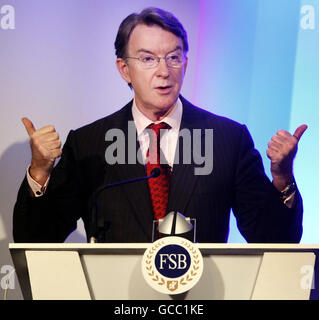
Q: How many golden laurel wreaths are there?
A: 1